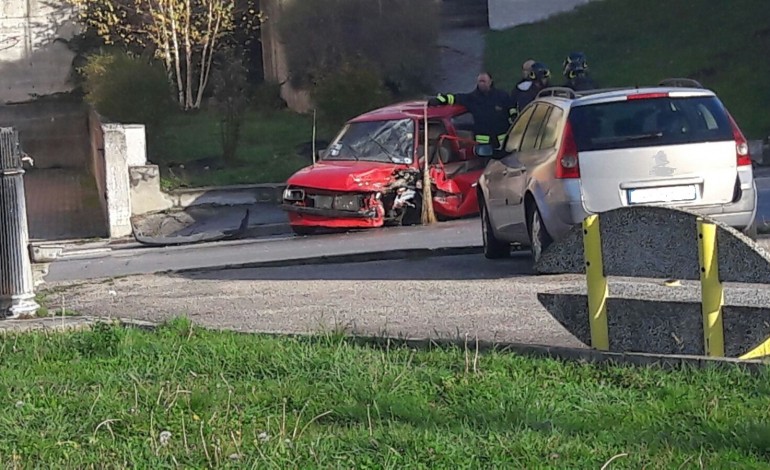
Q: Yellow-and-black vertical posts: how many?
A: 2